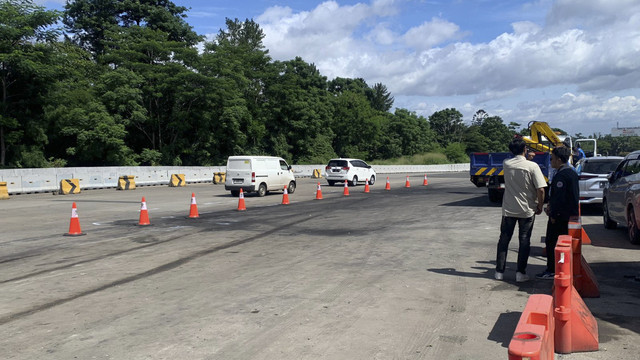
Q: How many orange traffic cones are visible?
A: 11